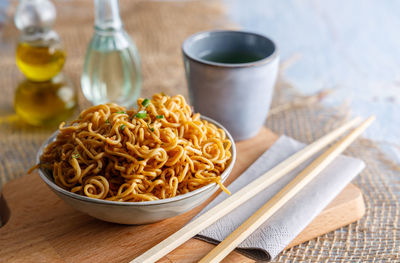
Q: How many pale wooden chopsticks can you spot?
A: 2